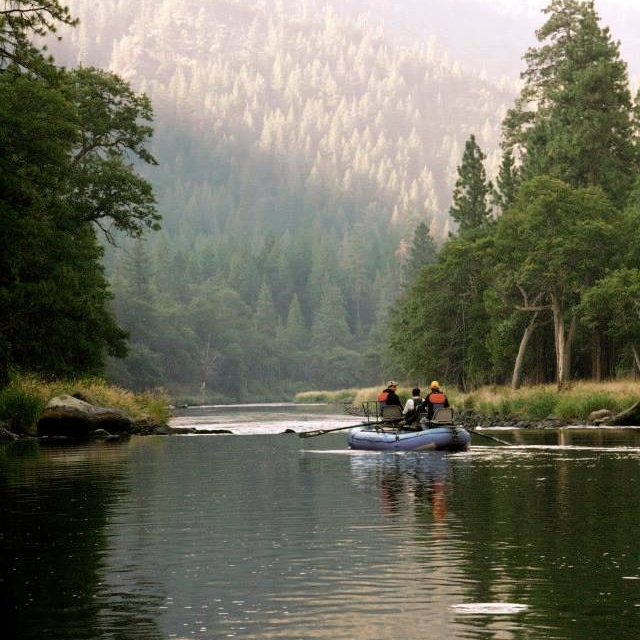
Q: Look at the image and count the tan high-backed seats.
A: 2